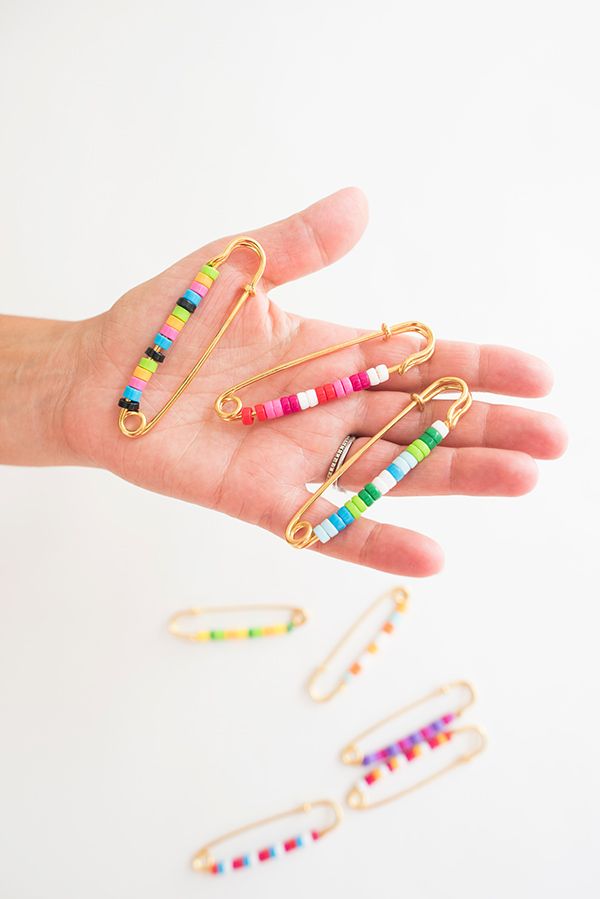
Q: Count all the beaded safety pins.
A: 8